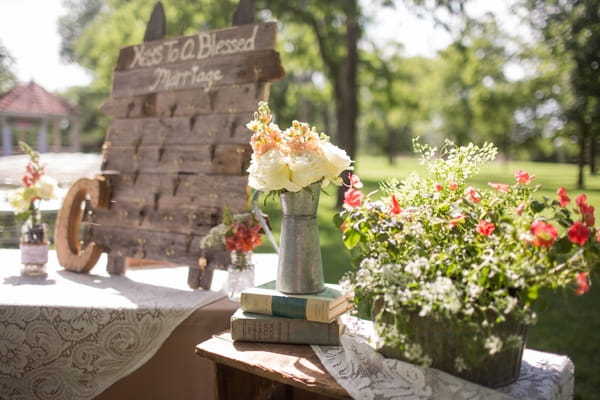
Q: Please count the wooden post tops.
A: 2